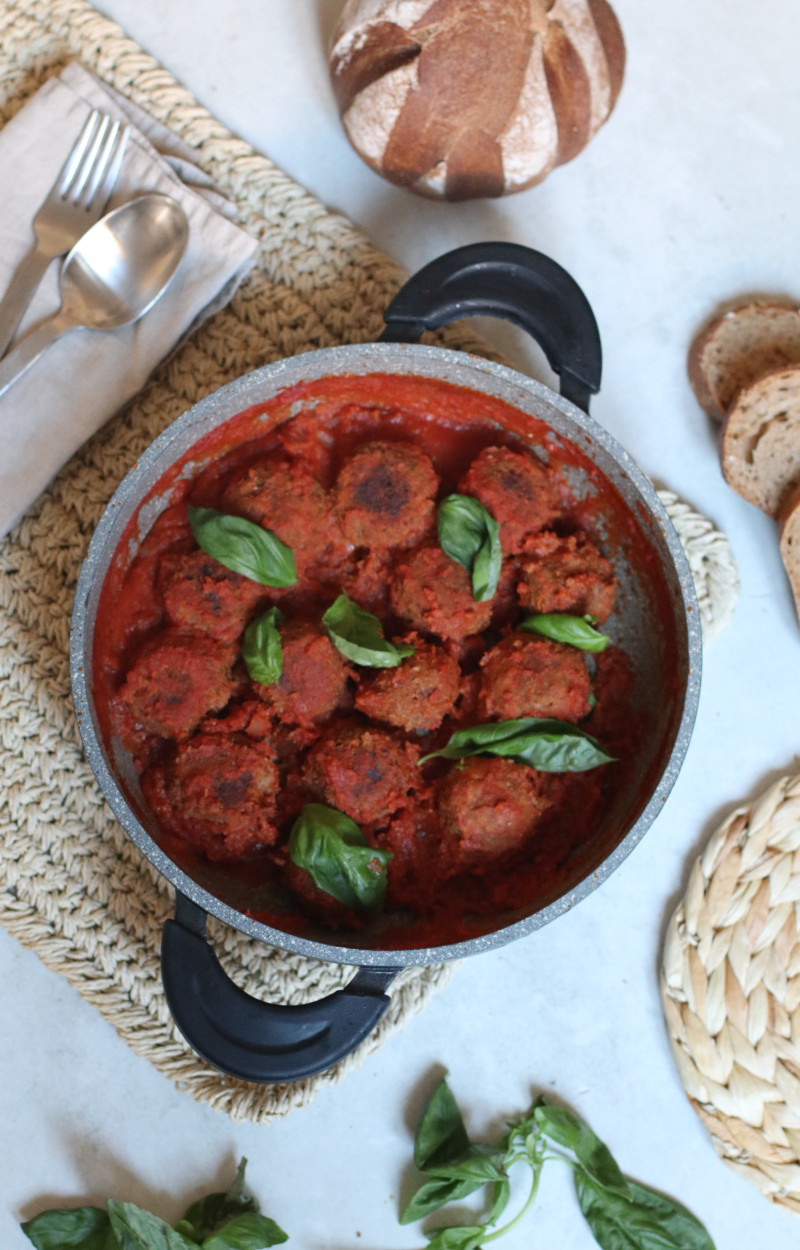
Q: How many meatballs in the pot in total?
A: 13